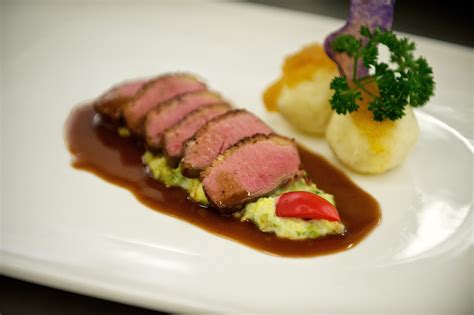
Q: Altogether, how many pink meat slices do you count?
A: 6